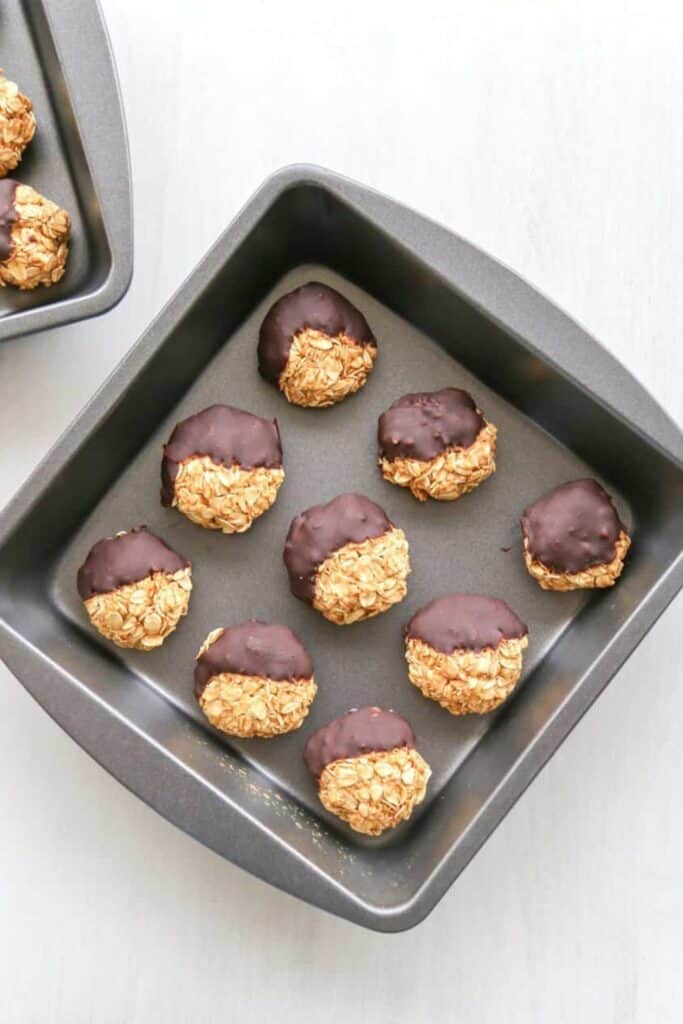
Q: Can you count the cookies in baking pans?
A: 11